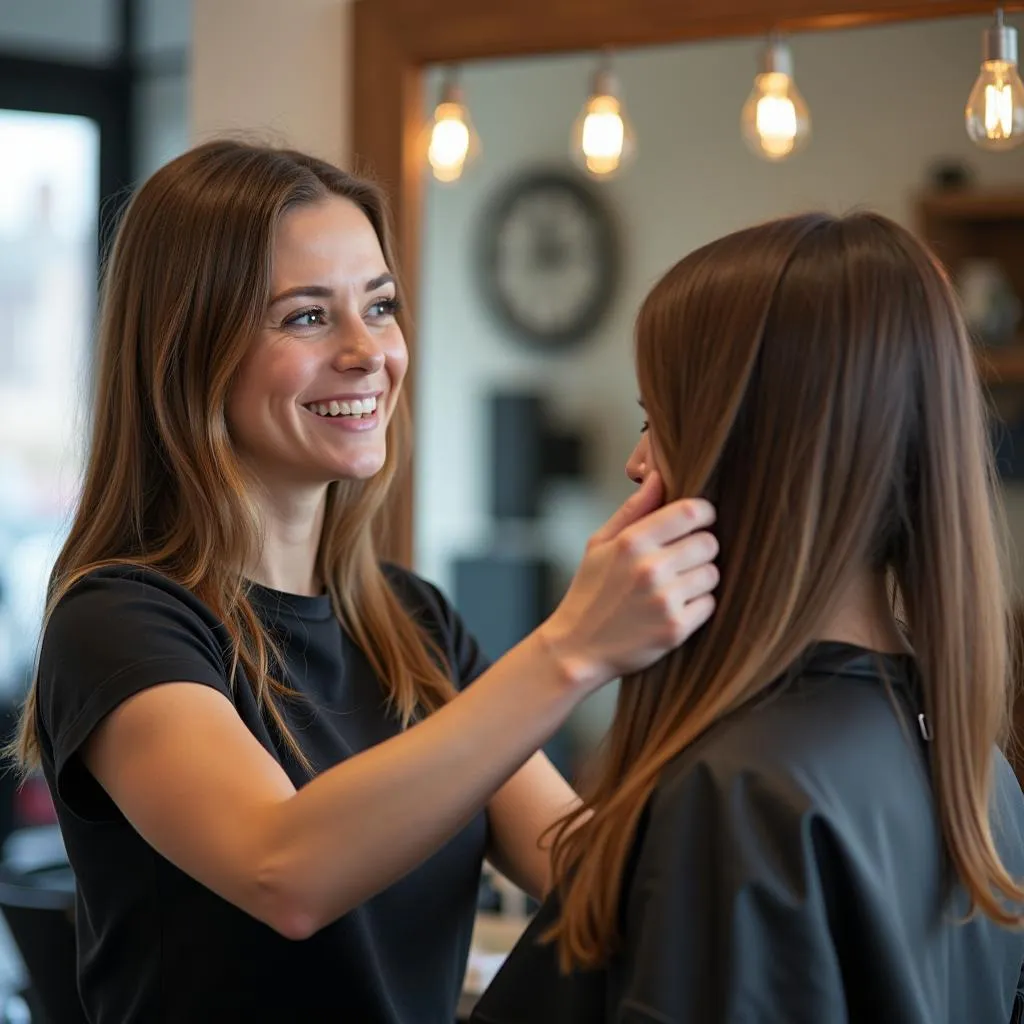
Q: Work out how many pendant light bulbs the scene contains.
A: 4